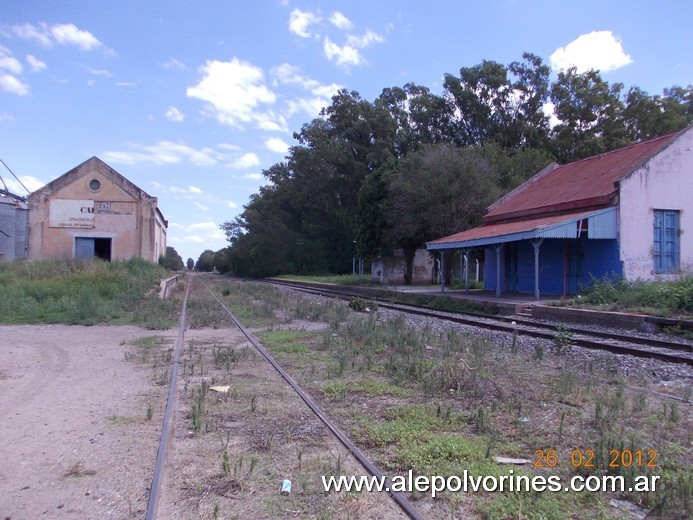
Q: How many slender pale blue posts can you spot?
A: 4